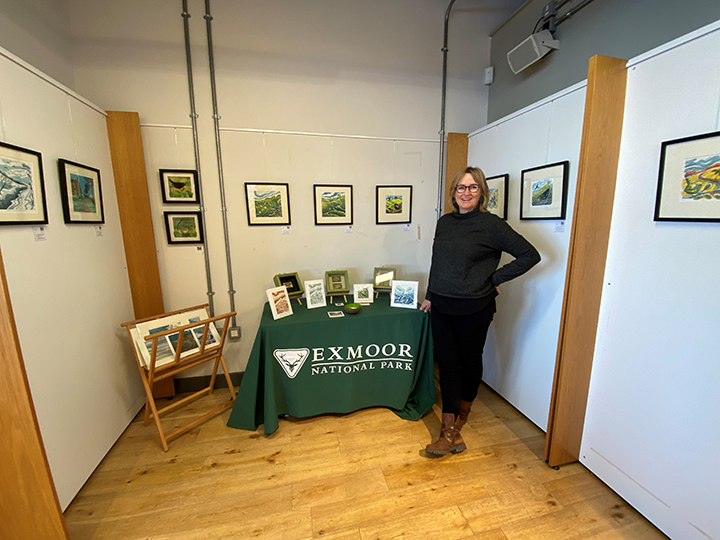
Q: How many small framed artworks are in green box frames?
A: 3